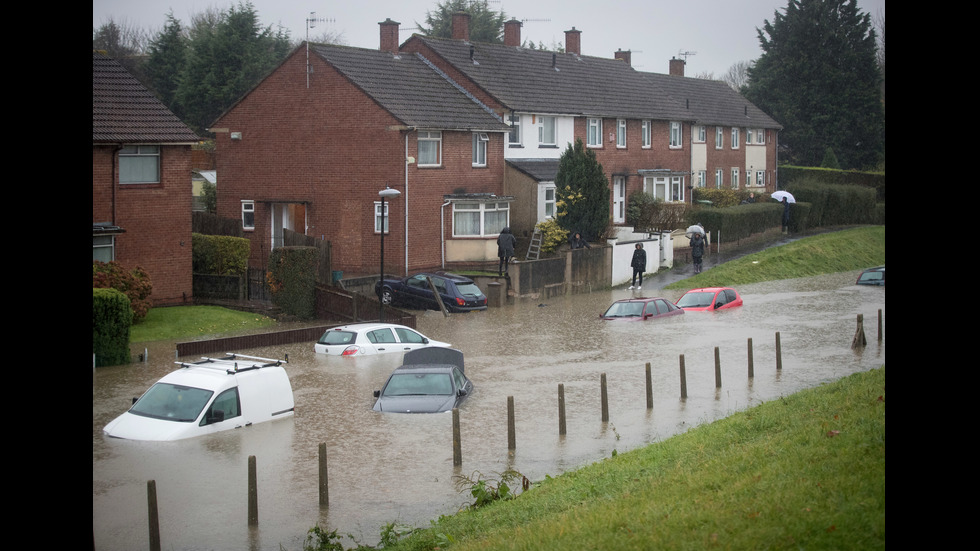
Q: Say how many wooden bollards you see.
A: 14